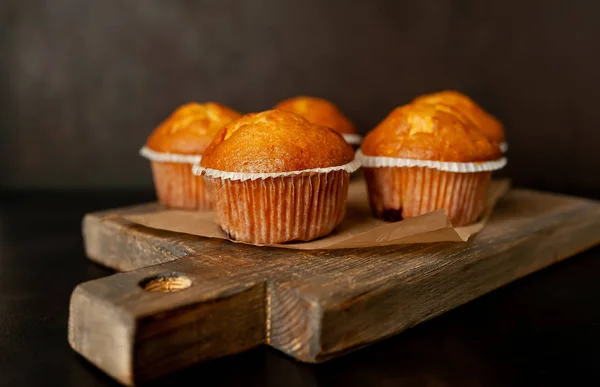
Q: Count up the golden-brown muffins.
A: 5